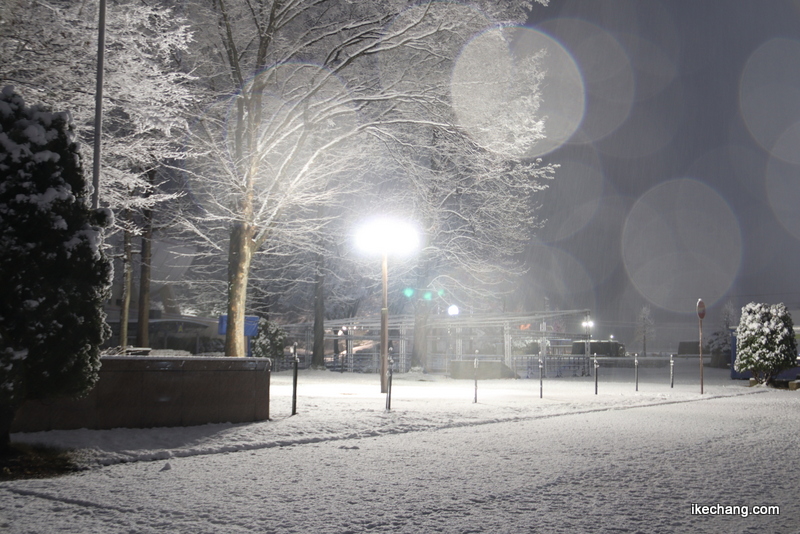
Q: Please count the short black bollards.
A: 7